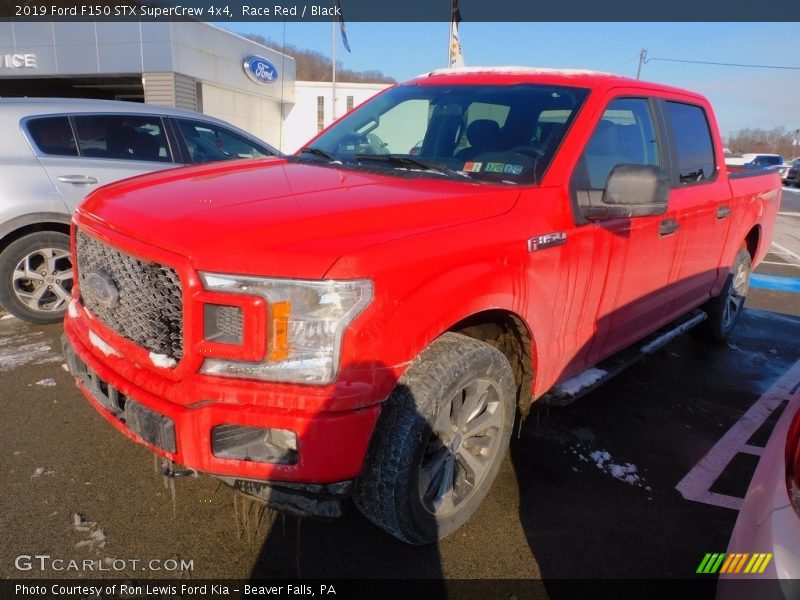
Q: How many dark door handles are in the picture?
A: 2